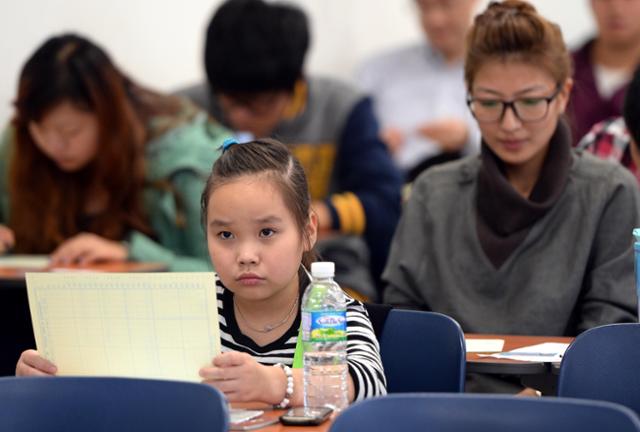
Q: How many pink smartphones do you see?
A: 0